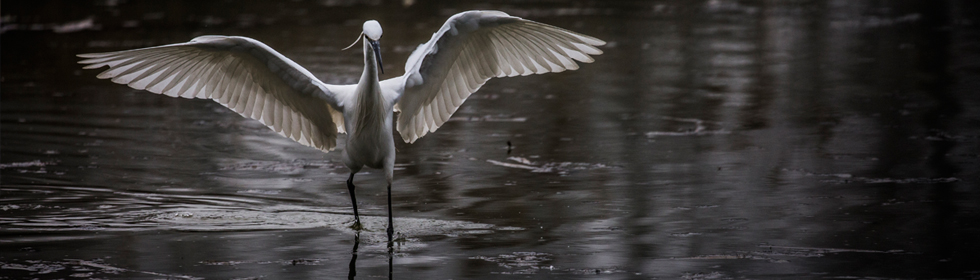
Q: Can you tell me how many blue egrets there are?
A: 0